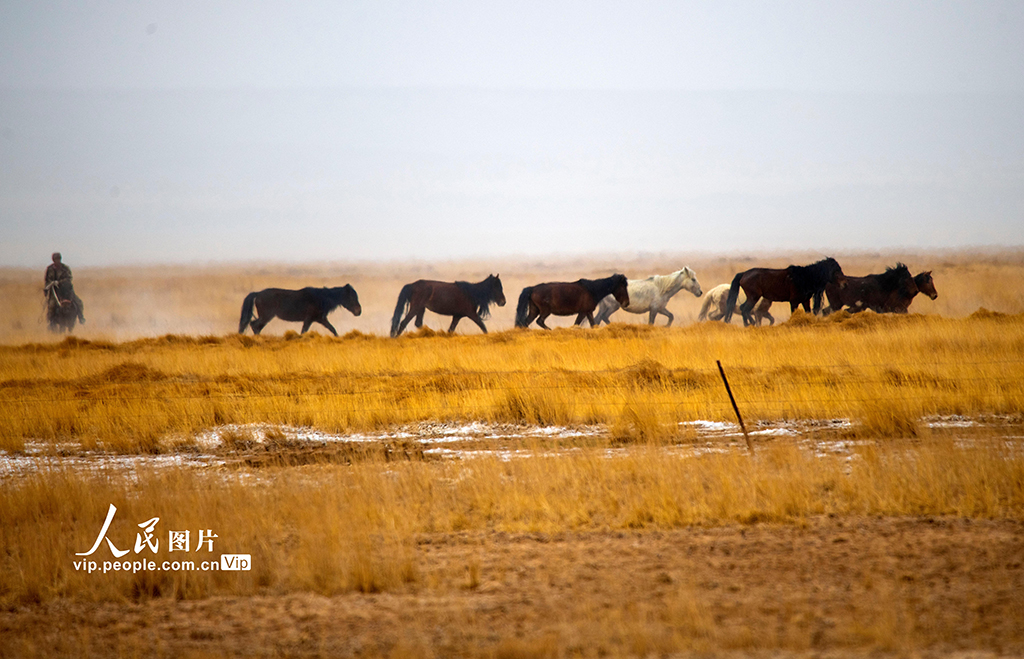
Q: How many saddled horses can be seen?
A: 1